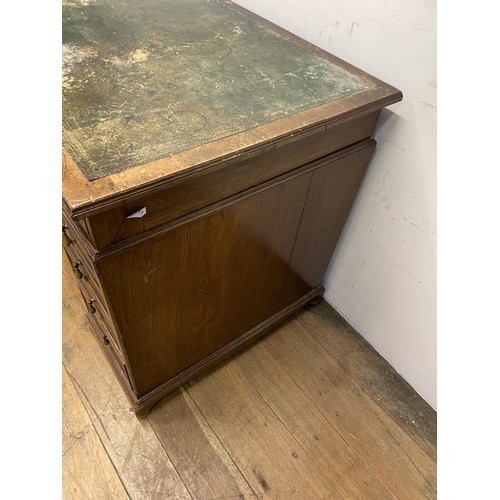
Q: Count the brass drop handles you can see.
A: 4